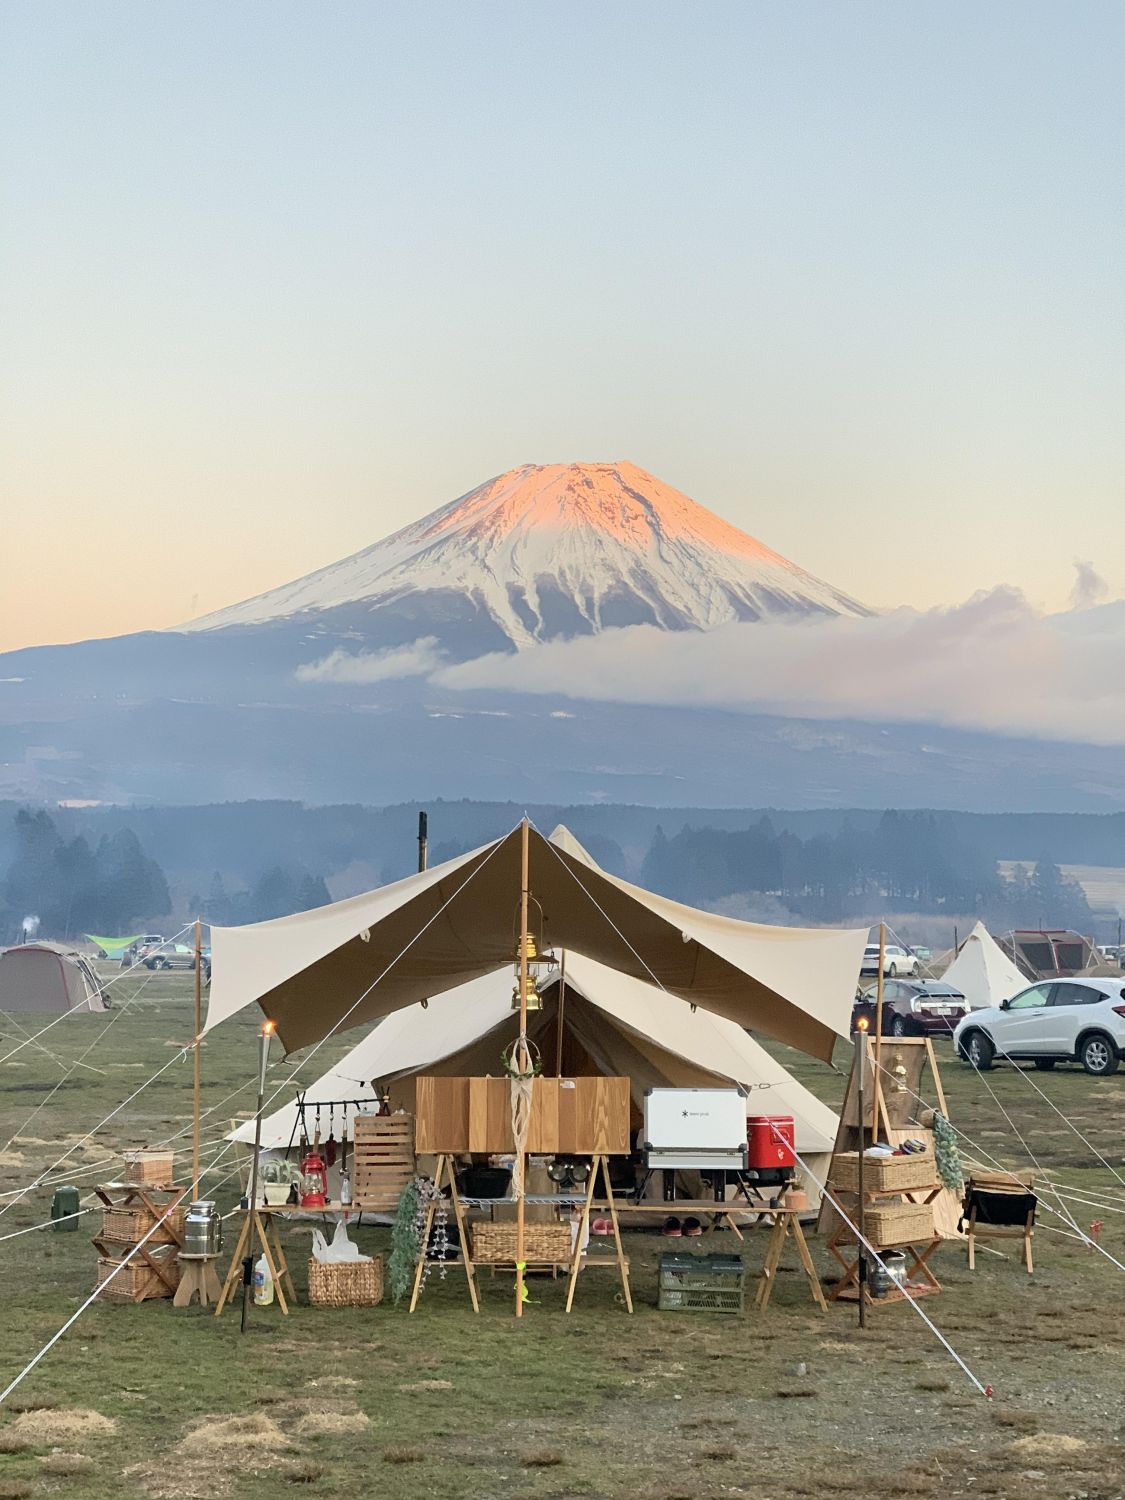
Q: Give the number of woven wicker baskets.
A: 7